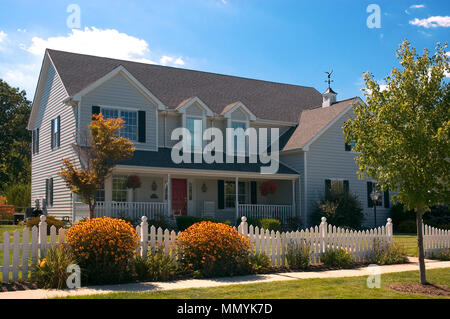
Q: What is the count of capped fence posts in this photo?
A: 5